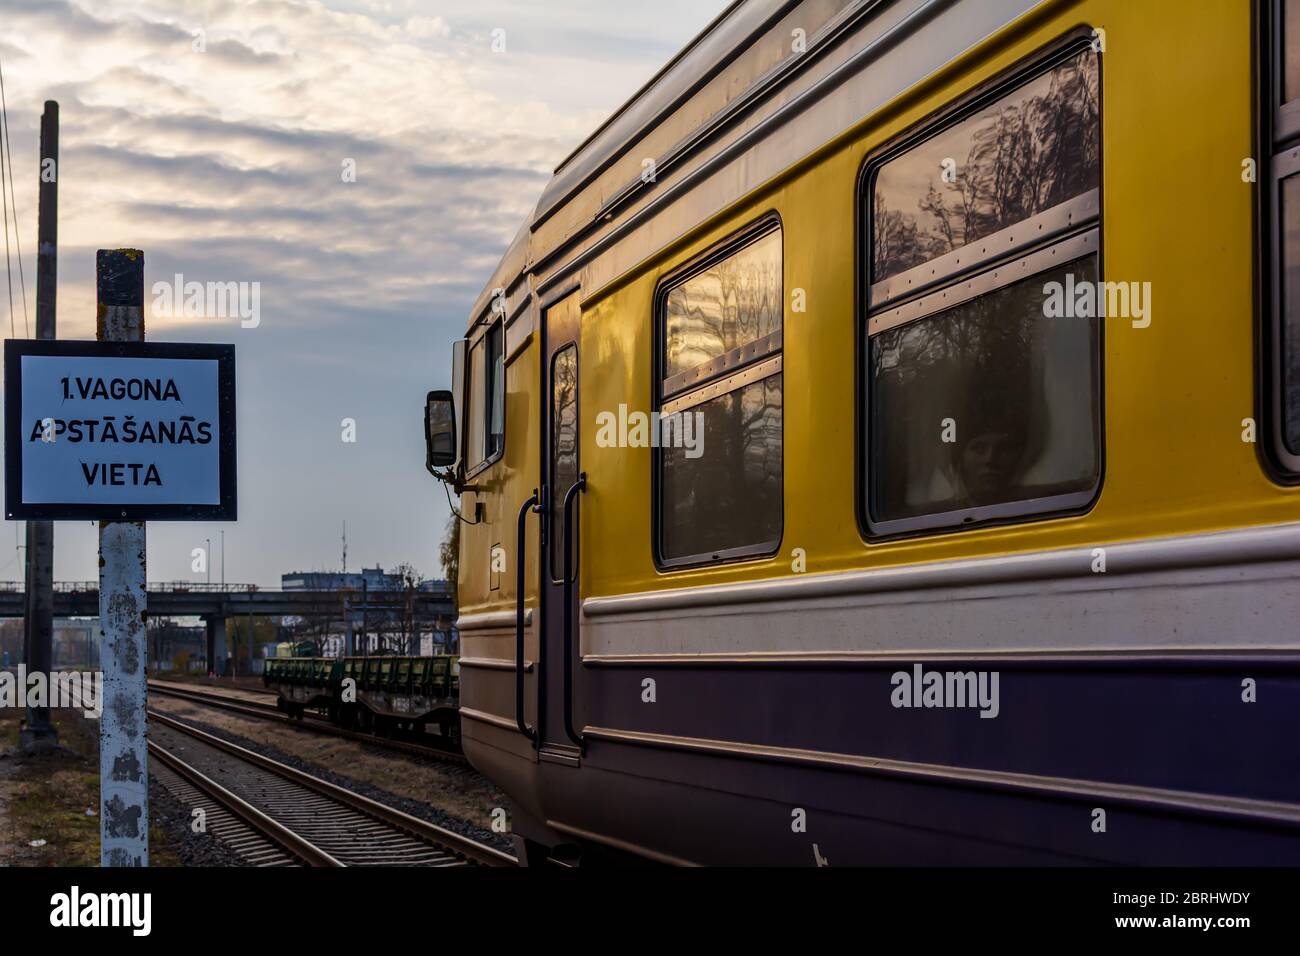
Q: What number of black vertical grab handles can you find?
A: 2